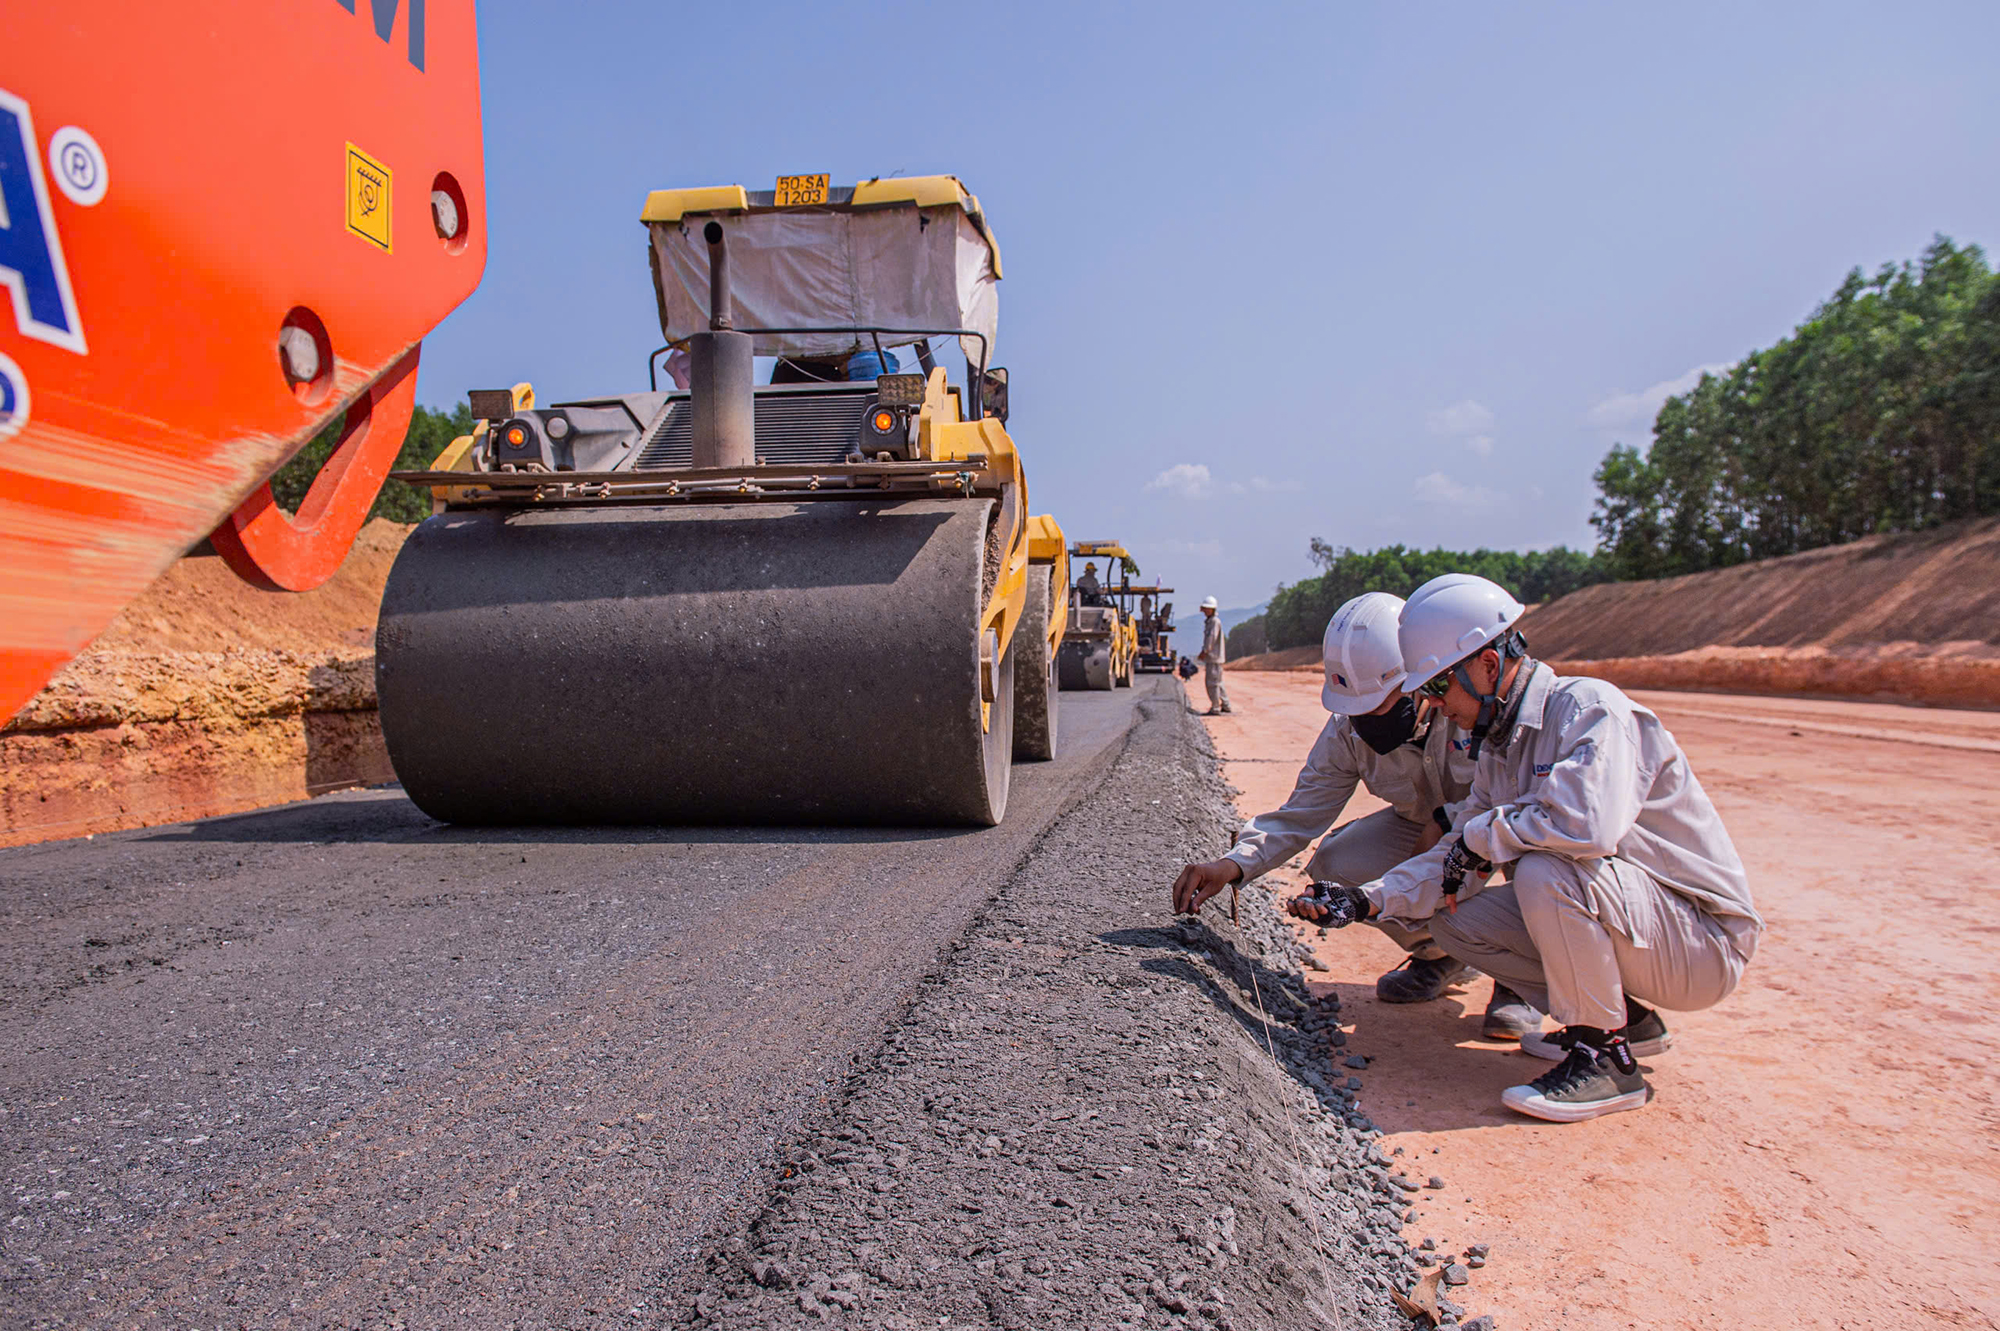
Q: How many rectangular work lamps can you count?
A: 2